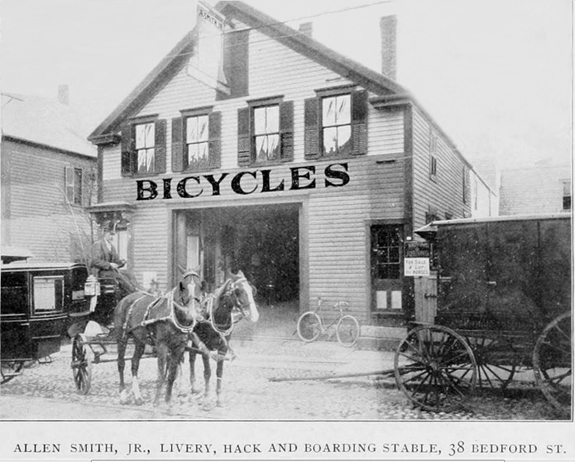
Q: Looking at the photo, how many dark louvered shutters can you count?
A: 8